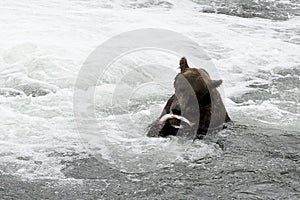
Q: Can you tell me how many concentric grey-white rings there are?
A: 2